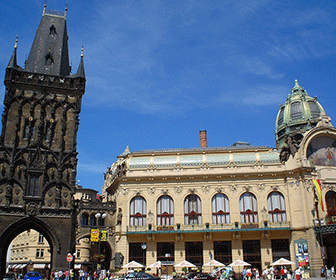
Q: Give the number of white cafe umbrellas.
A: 6